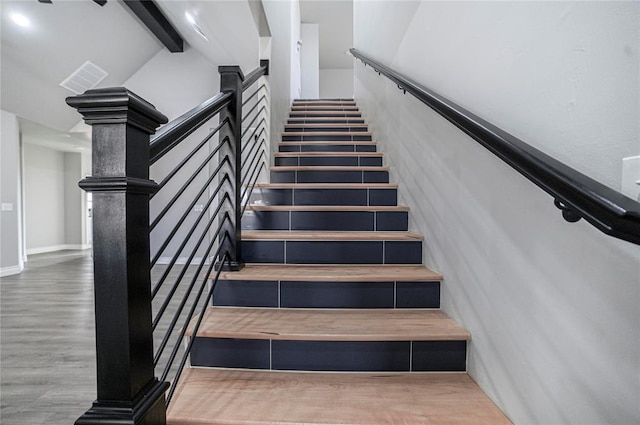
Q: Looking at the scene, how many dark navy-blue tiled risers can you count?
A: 15